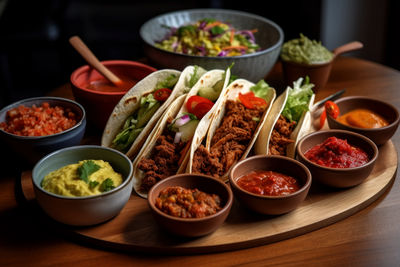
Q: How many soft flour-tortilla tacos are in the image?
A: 4